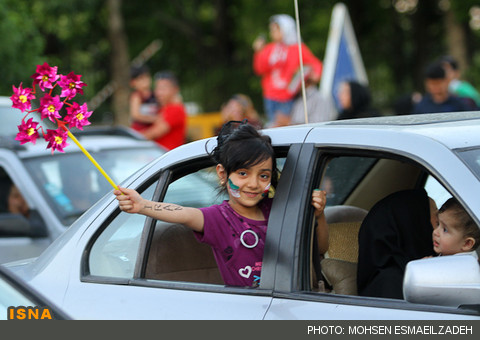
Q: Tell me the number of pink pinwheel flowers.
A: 7